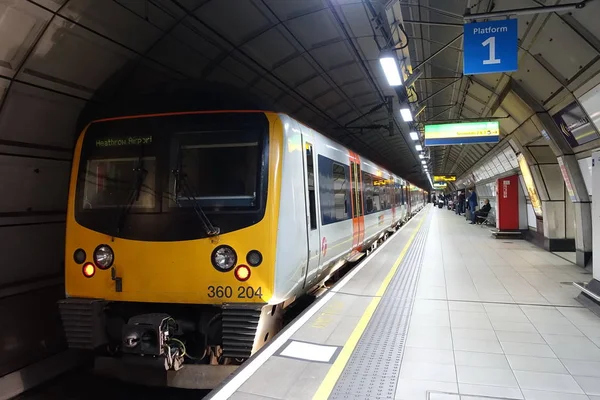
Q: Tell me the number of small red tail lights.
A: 2